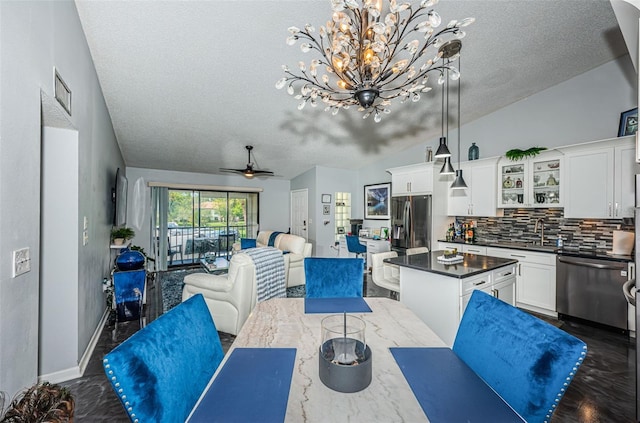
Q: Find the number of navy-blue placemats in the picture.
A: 3